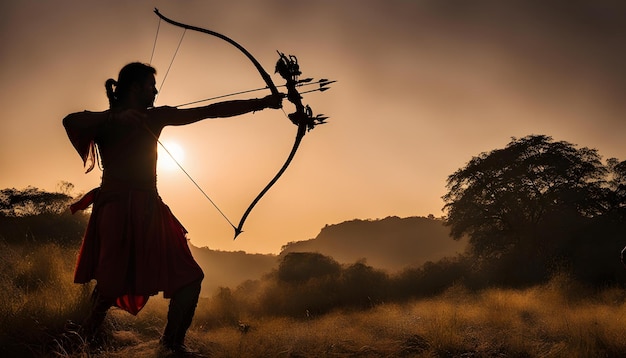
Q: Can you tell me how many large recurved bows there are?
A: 1